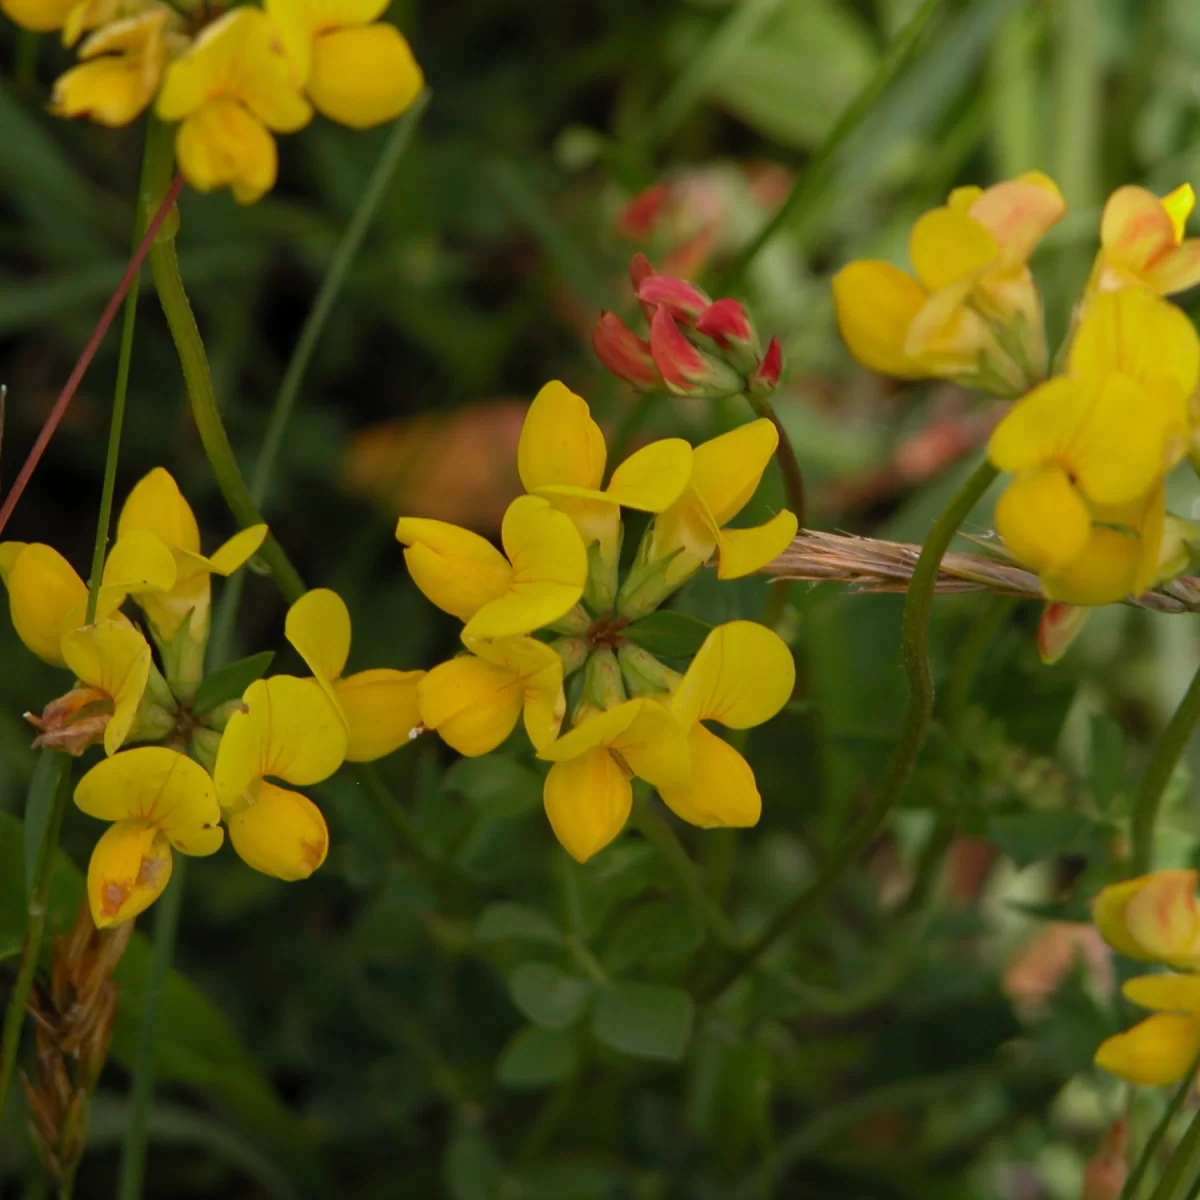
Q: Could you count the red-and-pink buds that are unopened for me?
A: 6